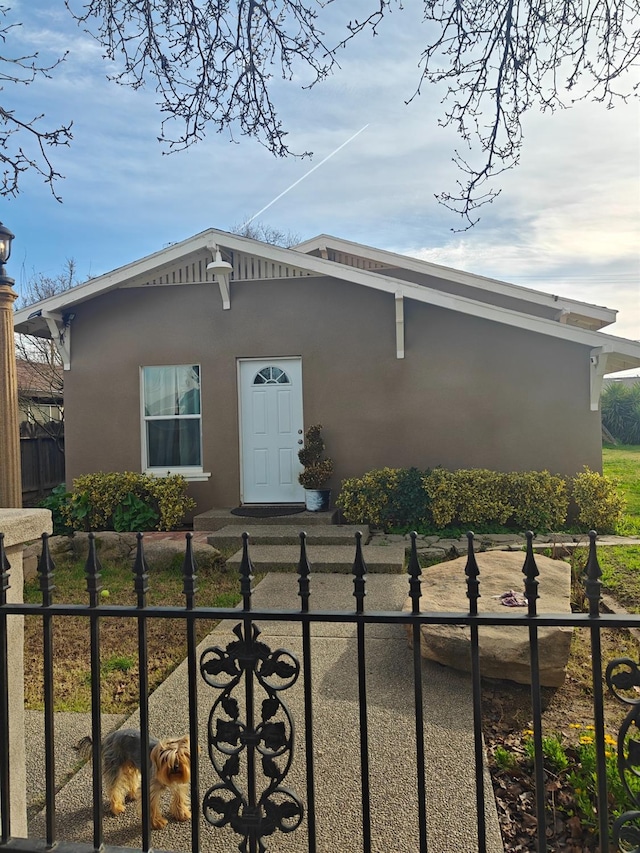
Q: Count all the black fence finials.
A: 12